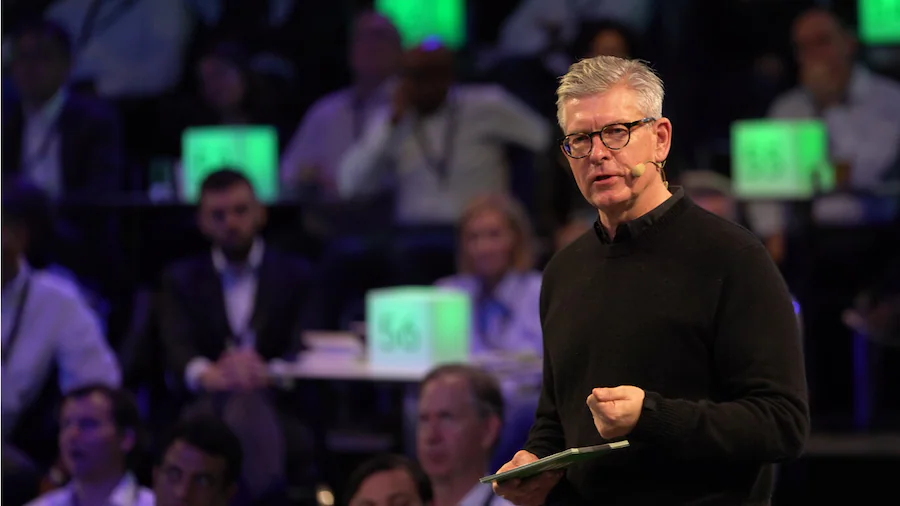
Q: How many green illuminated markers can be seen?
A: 5